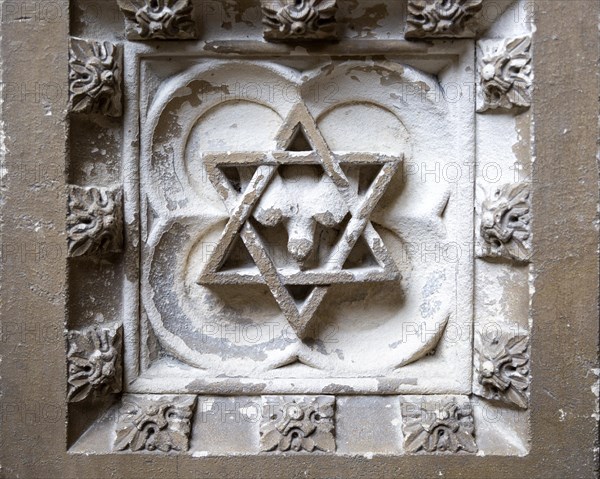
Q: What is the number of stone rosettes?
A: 12